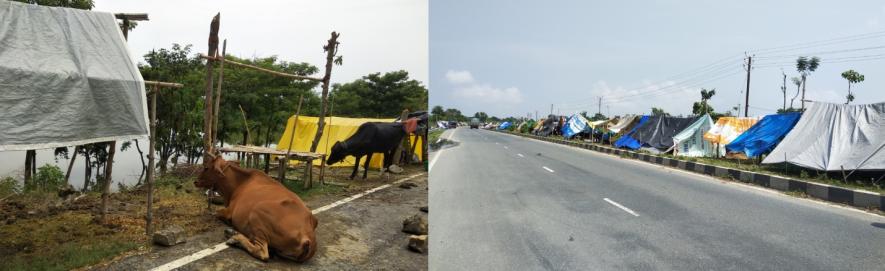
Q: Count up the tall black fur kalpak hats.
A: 0